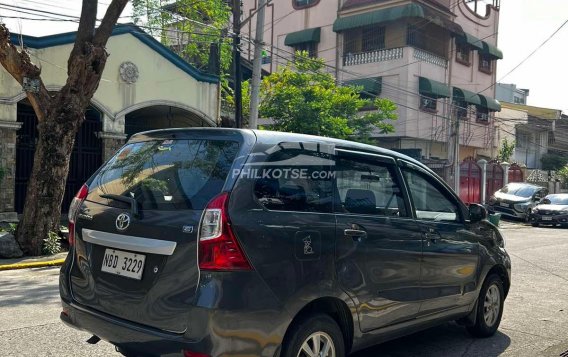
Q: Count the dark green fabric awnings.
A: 8